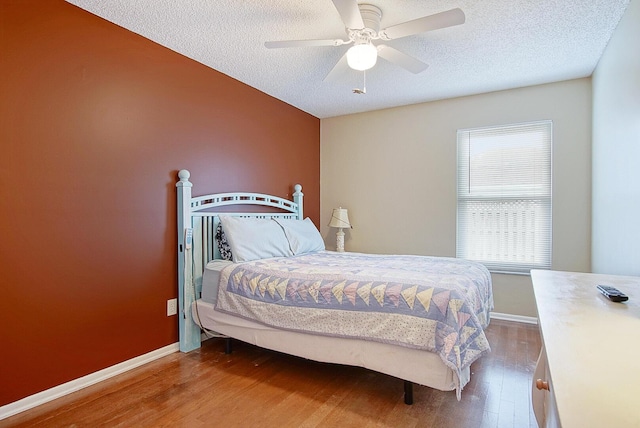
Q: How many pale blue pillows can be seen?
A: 2